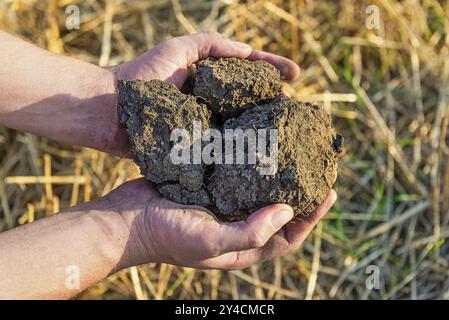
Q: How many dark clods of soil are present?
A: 3